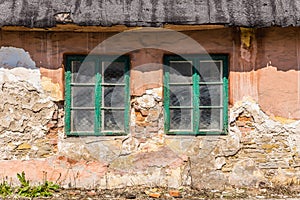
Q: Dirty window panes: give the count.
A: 12